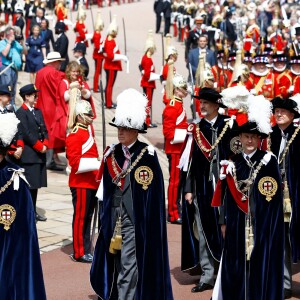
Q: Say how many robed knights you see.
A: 5